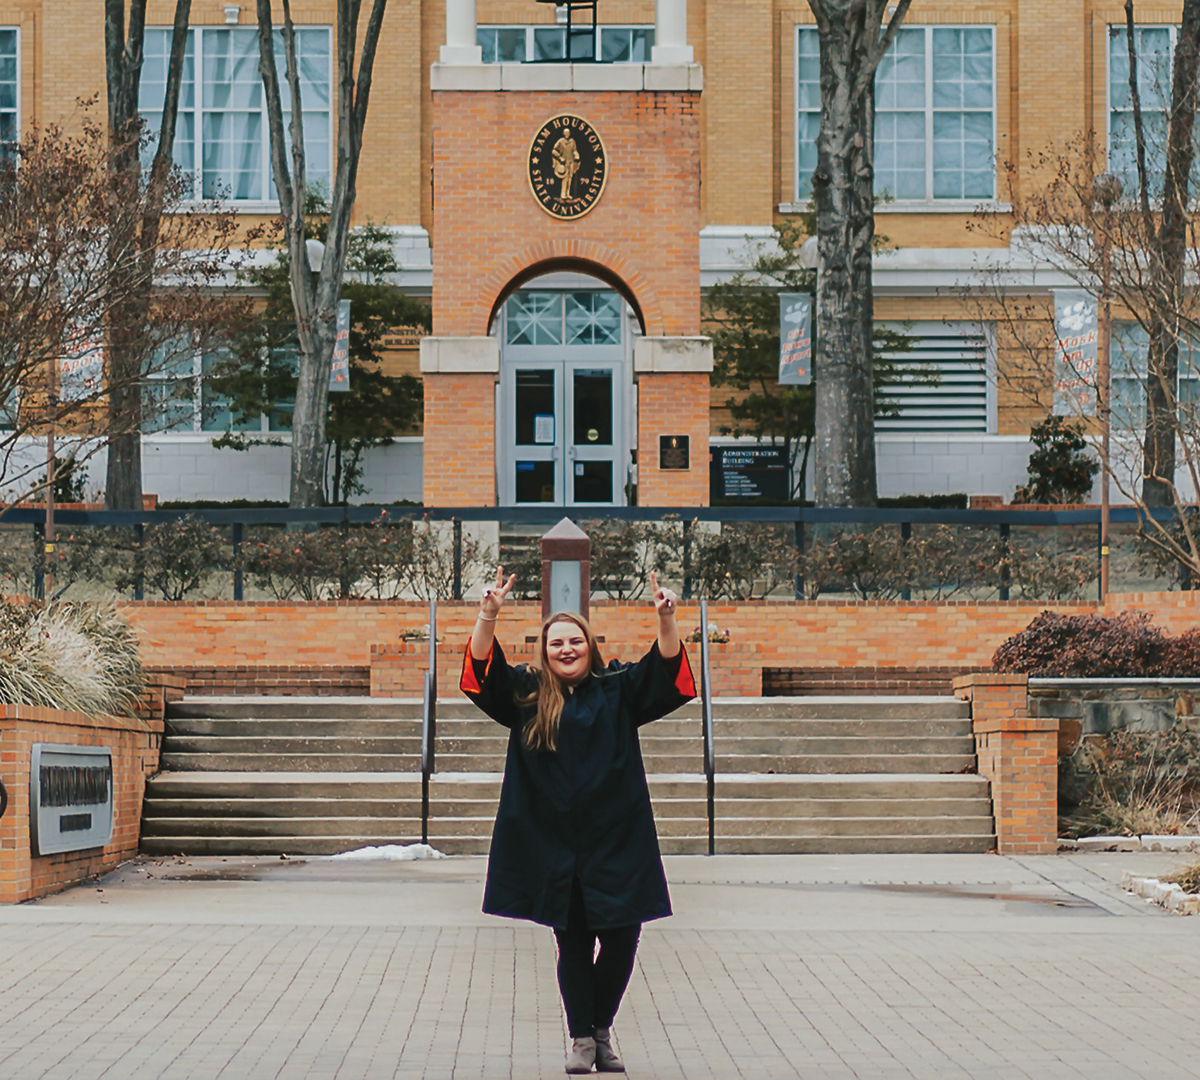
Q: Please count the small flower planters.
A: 2